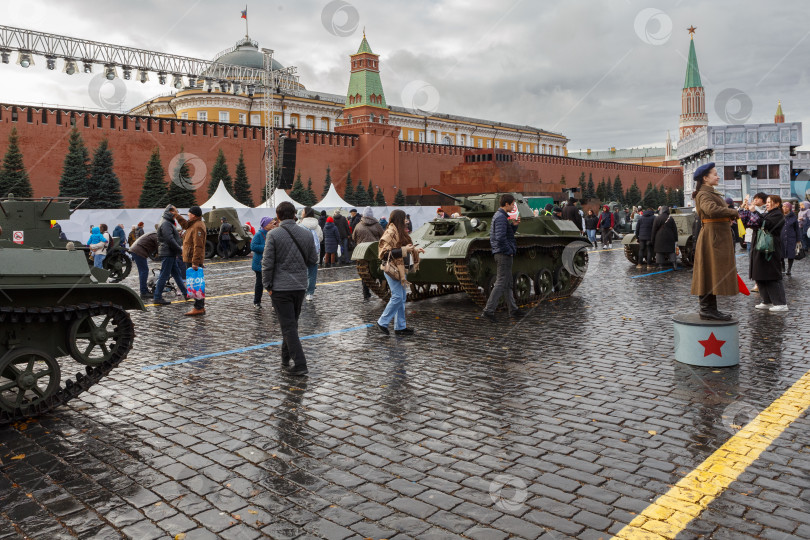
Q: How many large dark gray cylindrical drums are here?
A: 0